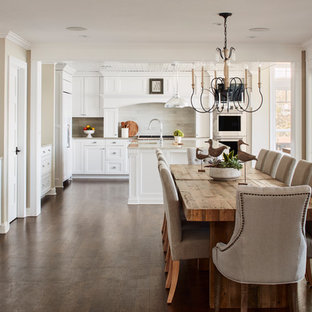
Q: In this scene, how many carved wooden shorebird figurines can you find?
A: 3